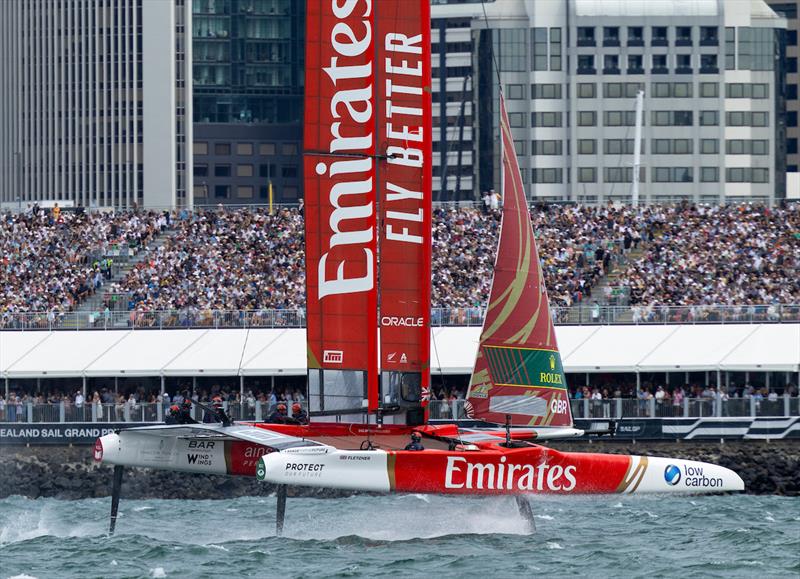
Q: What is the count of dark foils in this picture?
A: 3